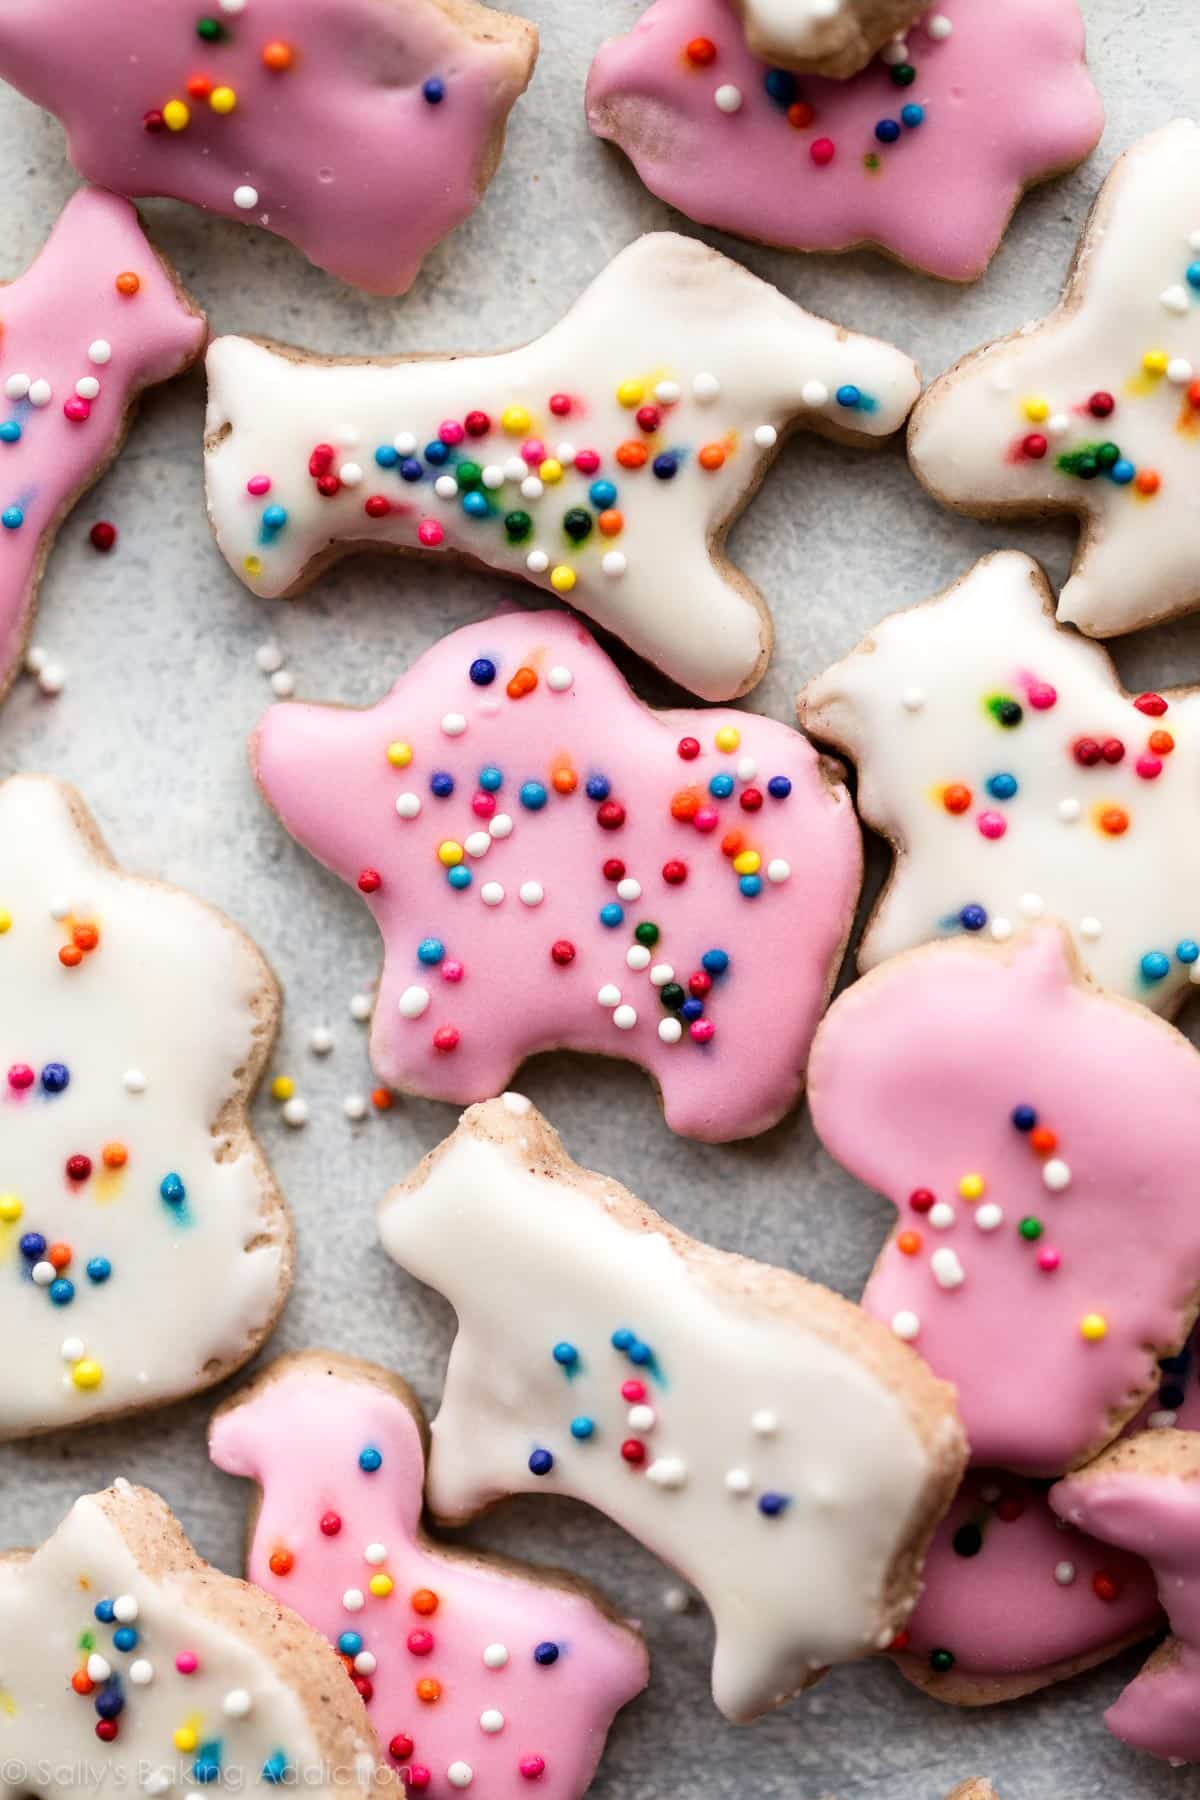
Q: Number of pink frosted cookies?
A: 8